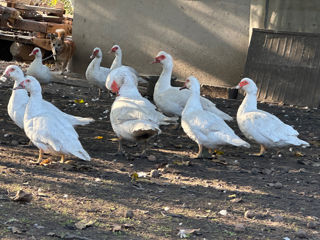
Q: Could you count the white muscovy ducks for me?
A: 9